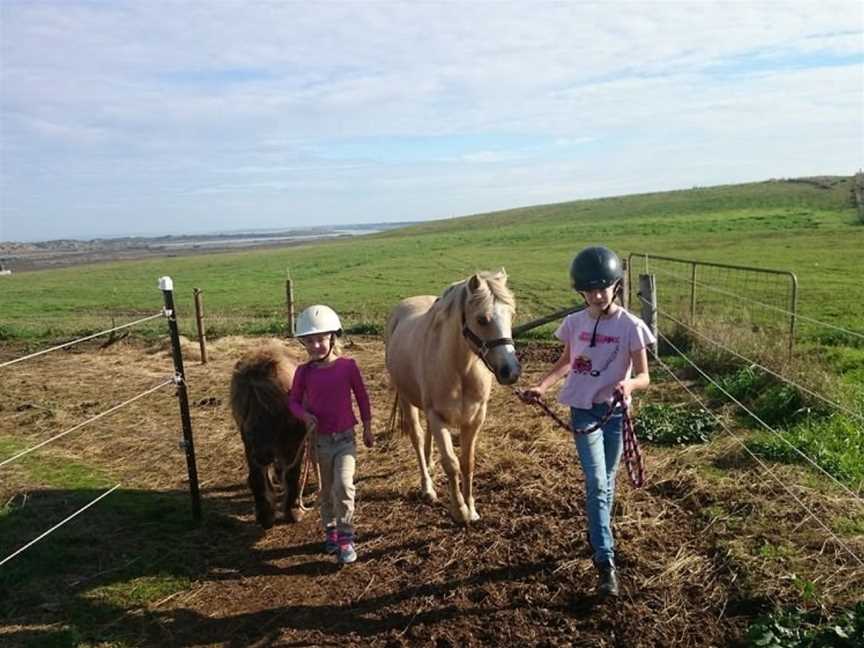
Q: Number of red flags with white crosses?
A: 0